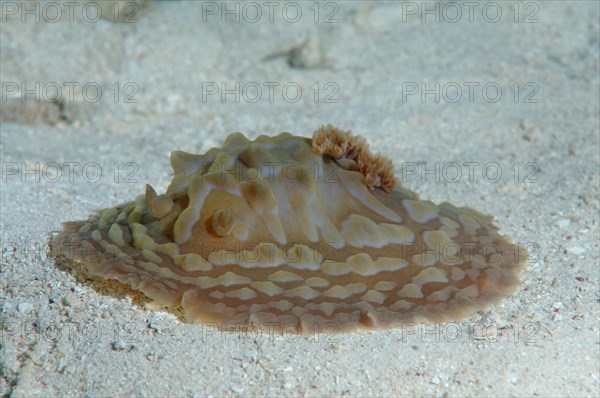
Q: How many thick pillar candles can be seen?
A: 0